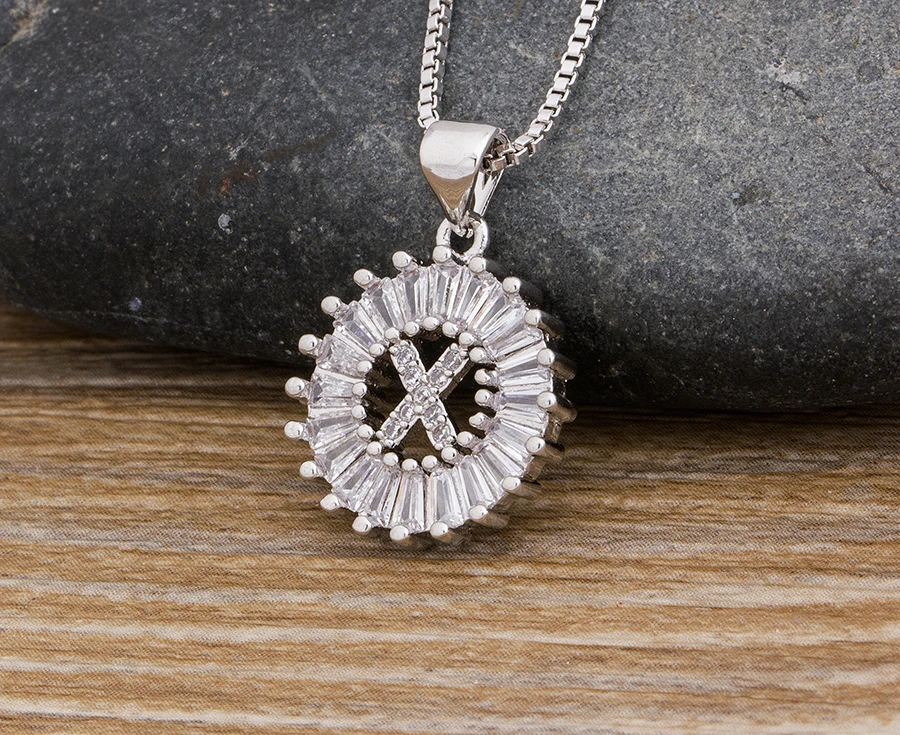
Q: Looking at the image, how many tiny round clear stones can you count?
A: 9